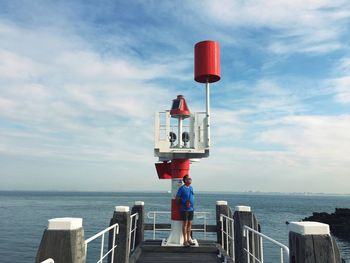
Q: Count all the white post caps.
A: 6